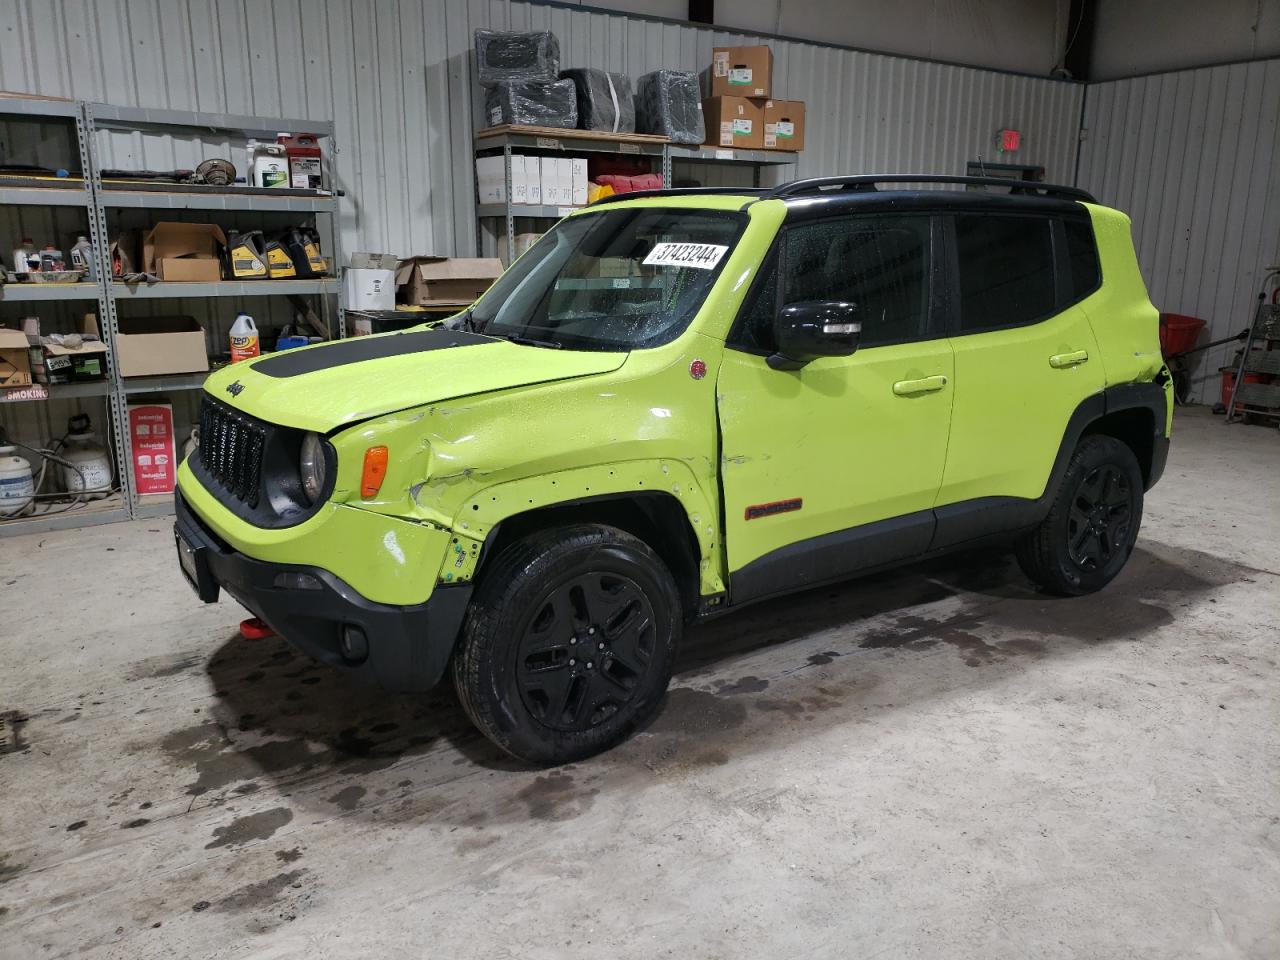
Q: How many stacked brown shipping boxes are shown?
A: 3